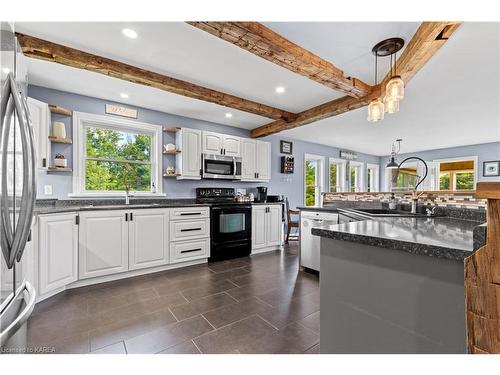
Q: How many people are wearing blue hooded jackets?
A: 0